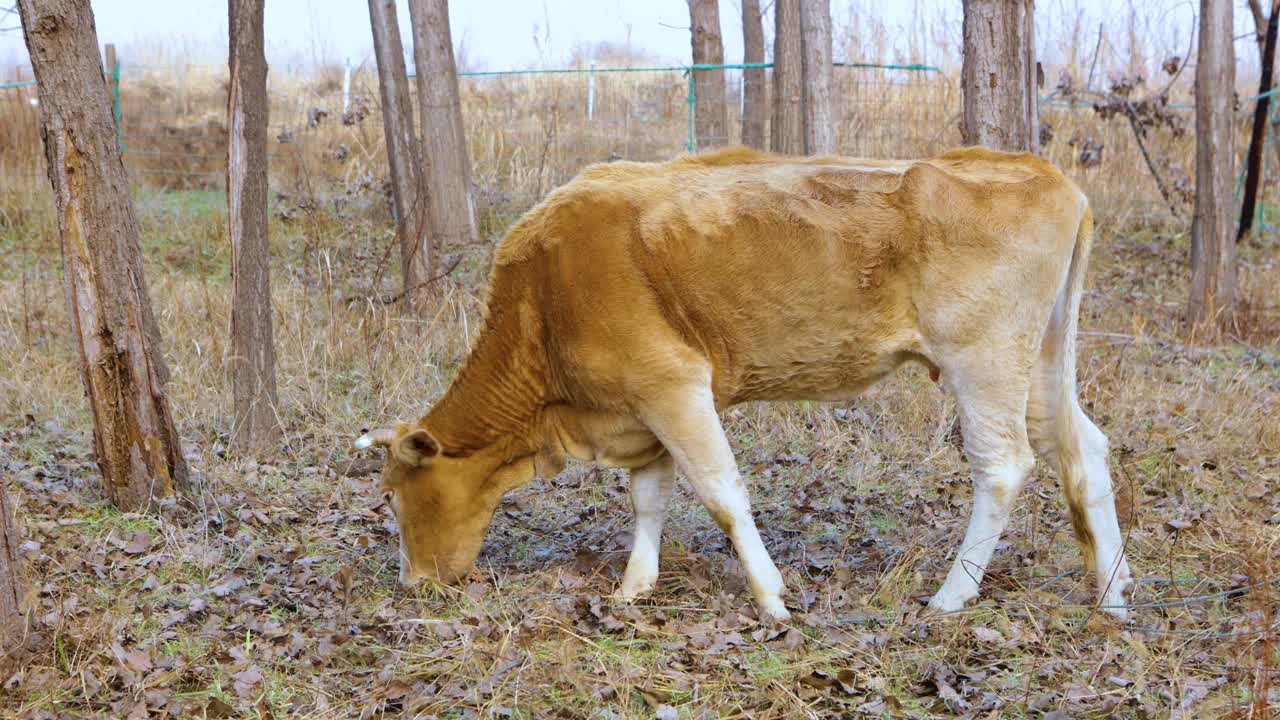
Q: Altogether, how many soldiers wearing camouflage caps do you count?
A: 0